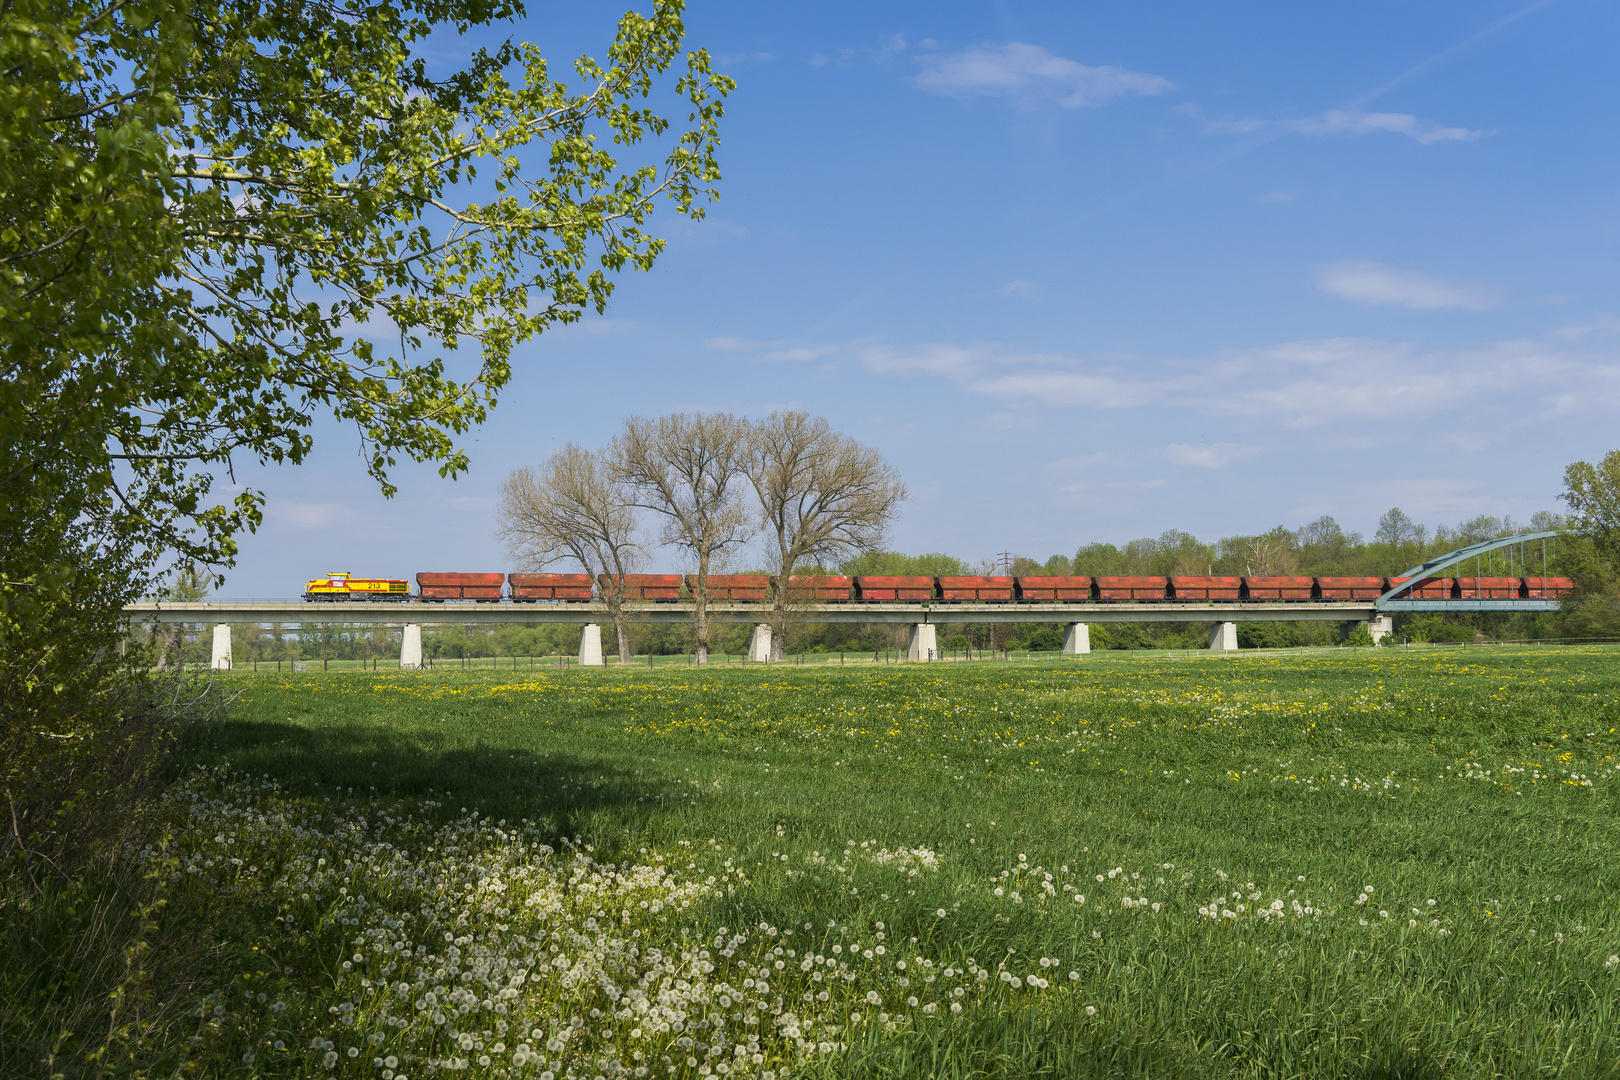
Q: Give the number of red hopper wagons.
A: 15